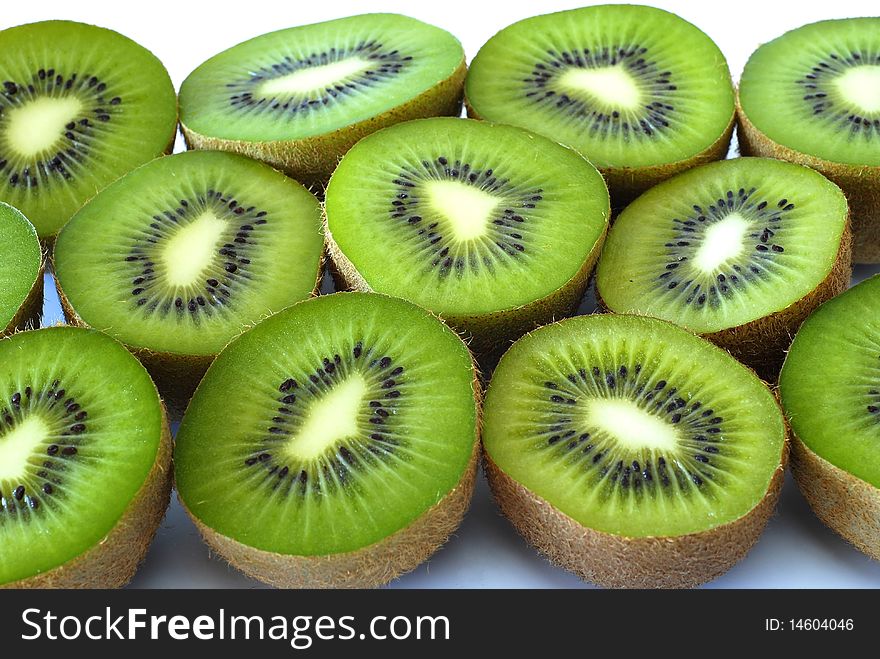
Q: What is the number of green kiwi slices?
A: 12